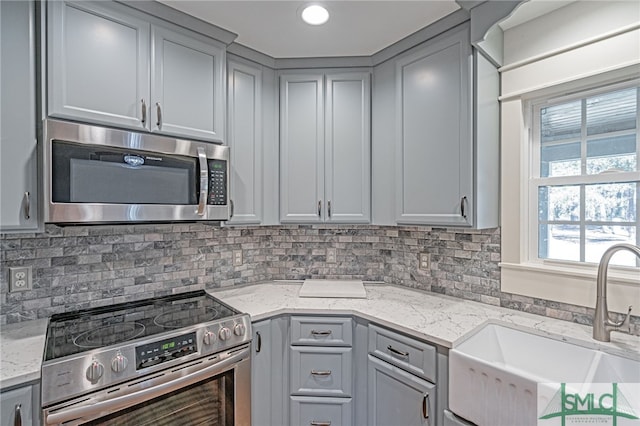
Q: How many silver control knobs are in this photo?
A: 5